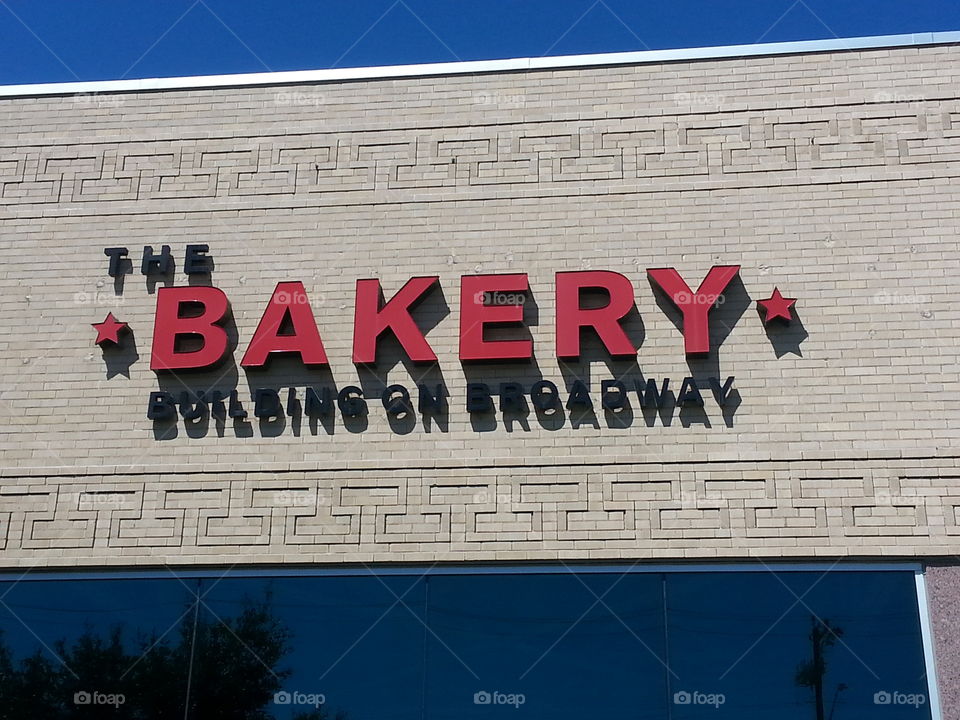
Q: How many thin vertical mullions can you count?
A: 3